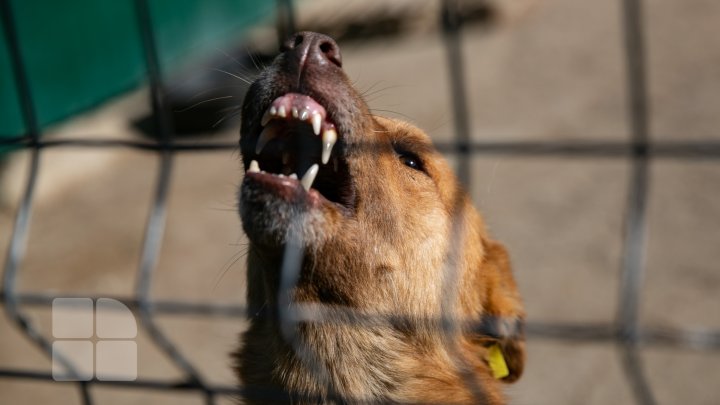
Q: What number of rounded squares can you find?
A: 3